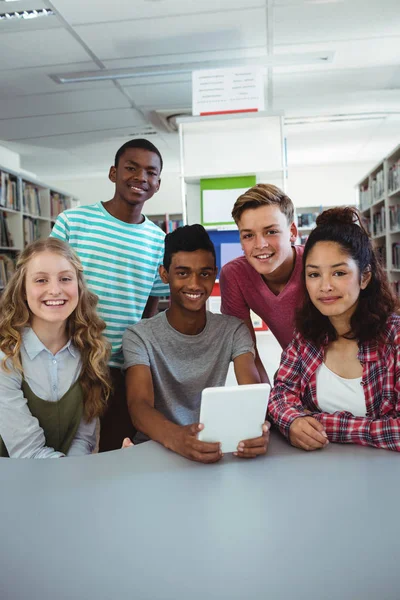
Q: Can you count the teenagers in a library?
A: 5